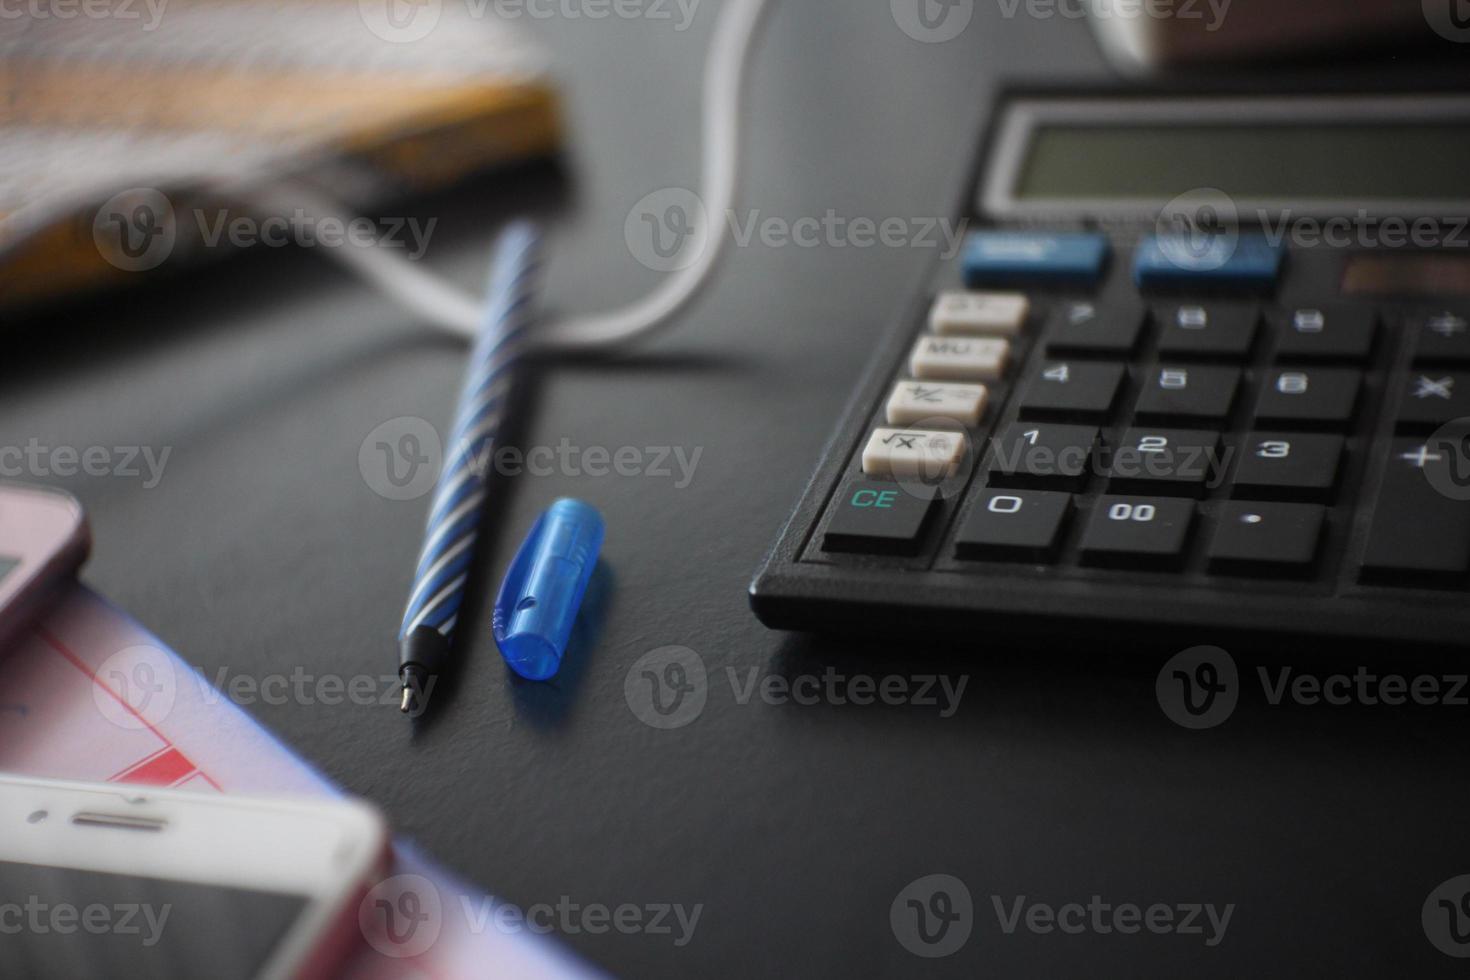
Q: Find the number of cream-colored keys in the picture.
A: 4